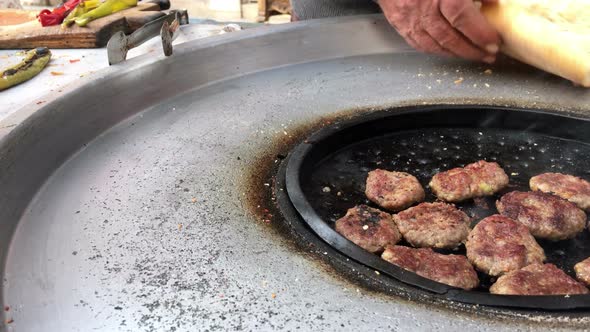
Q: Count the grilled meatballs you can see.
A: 10